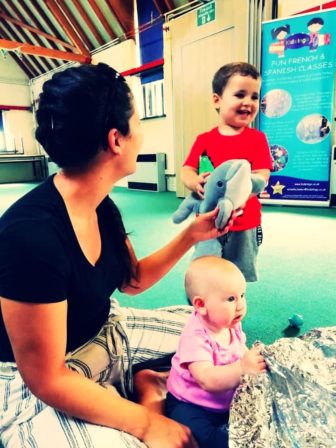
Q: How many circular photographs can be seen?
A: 3